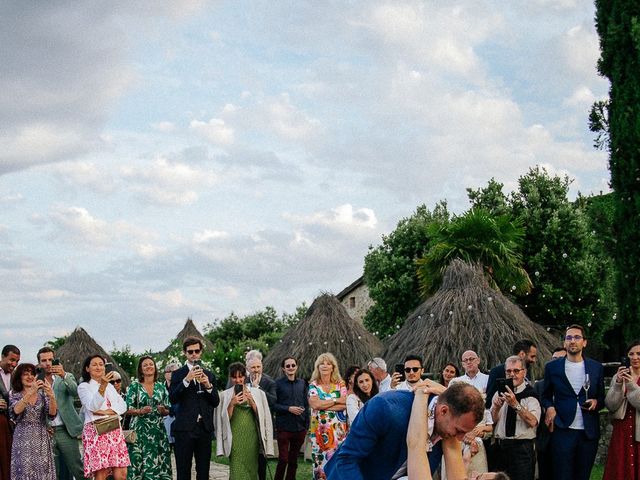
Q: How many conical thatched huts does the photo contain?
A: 4